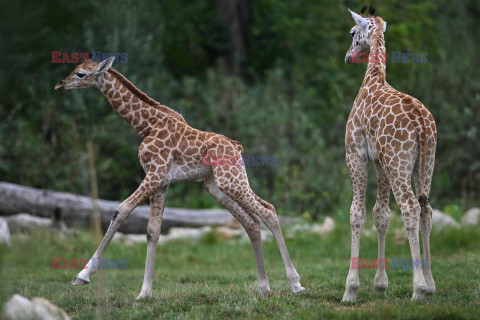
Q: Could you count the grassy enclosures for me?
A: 1